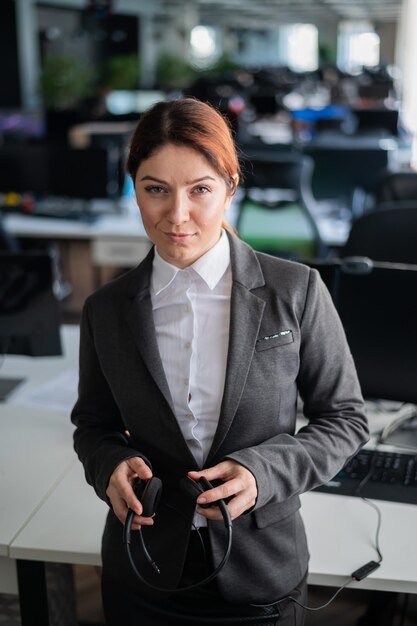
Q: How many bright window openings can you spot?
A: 3